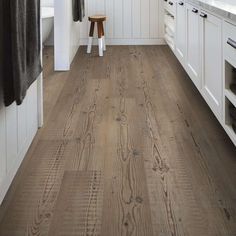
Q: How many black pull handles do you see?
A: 6